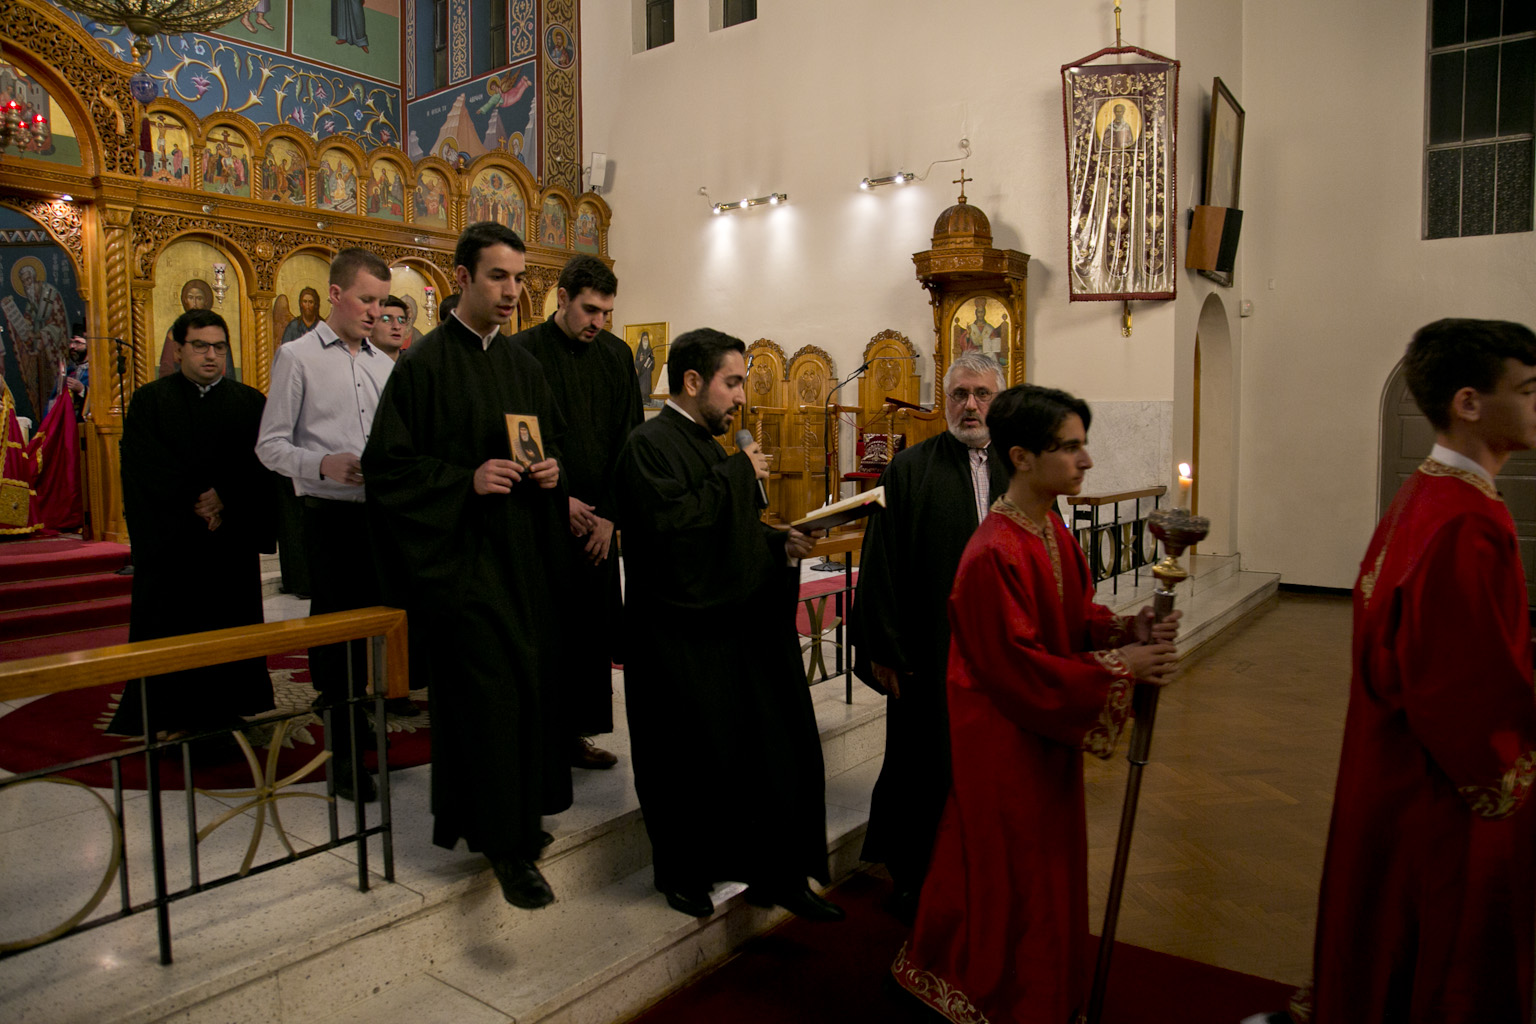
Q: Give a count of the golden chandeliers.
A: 1